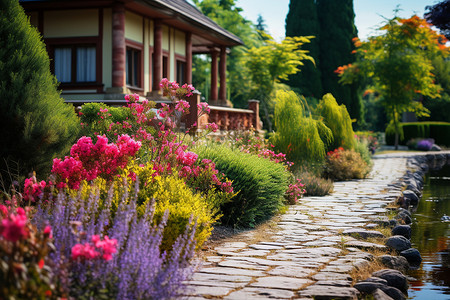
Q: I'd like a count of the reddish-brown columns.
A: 5